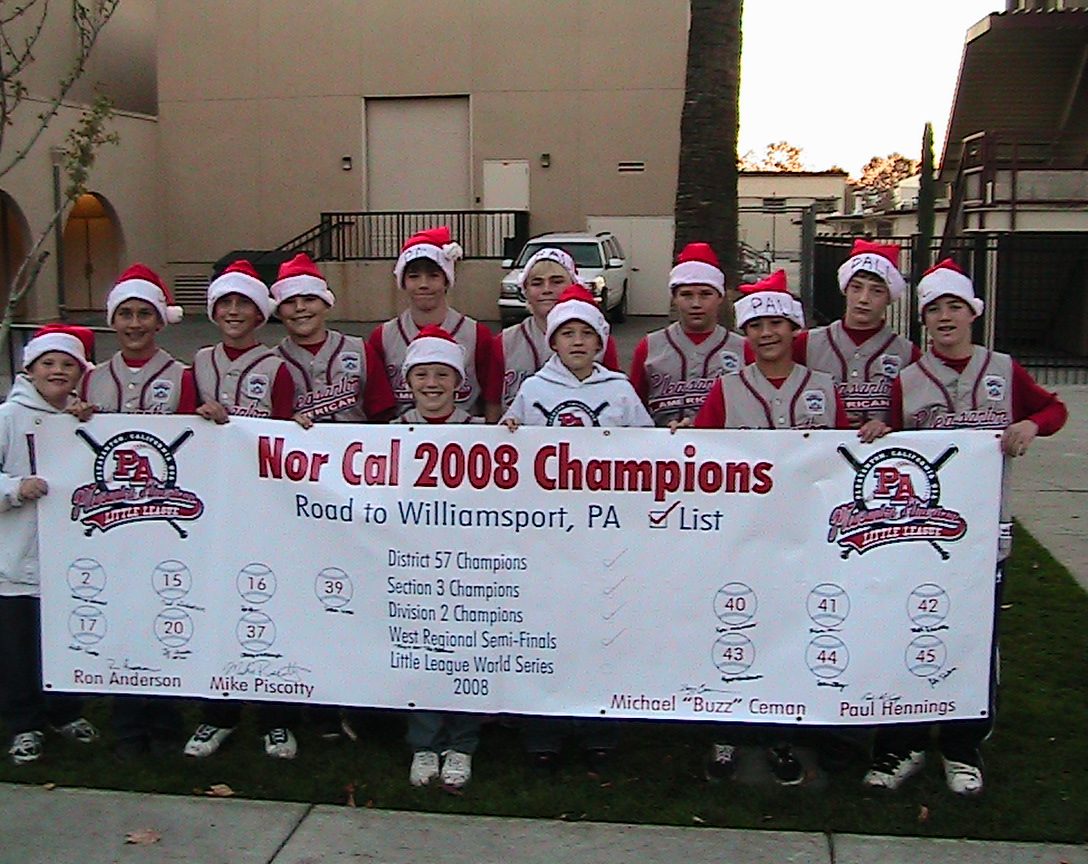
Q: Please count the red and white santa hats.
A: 12